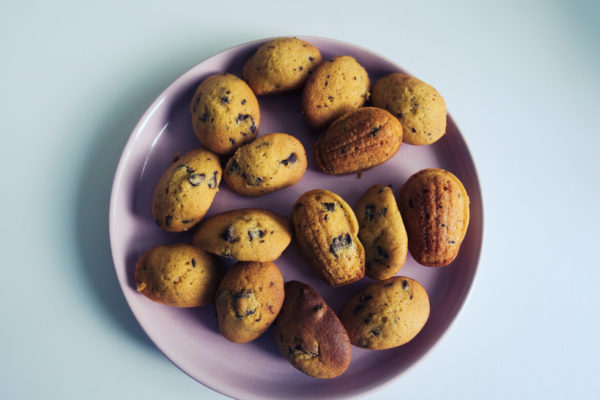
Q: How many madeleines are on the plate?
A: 15